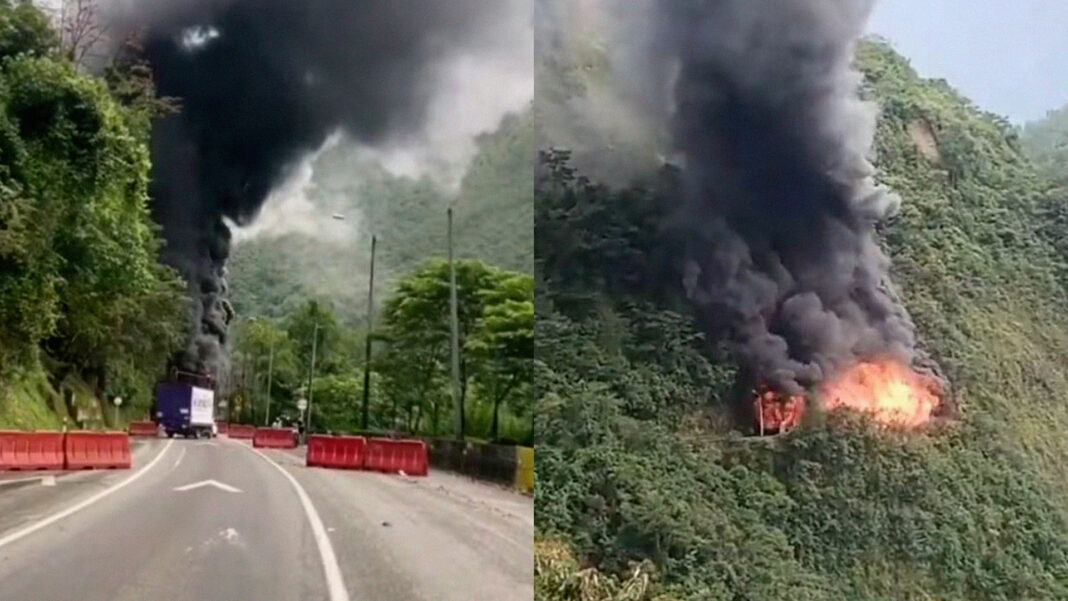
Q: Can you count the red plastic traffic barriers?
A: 8